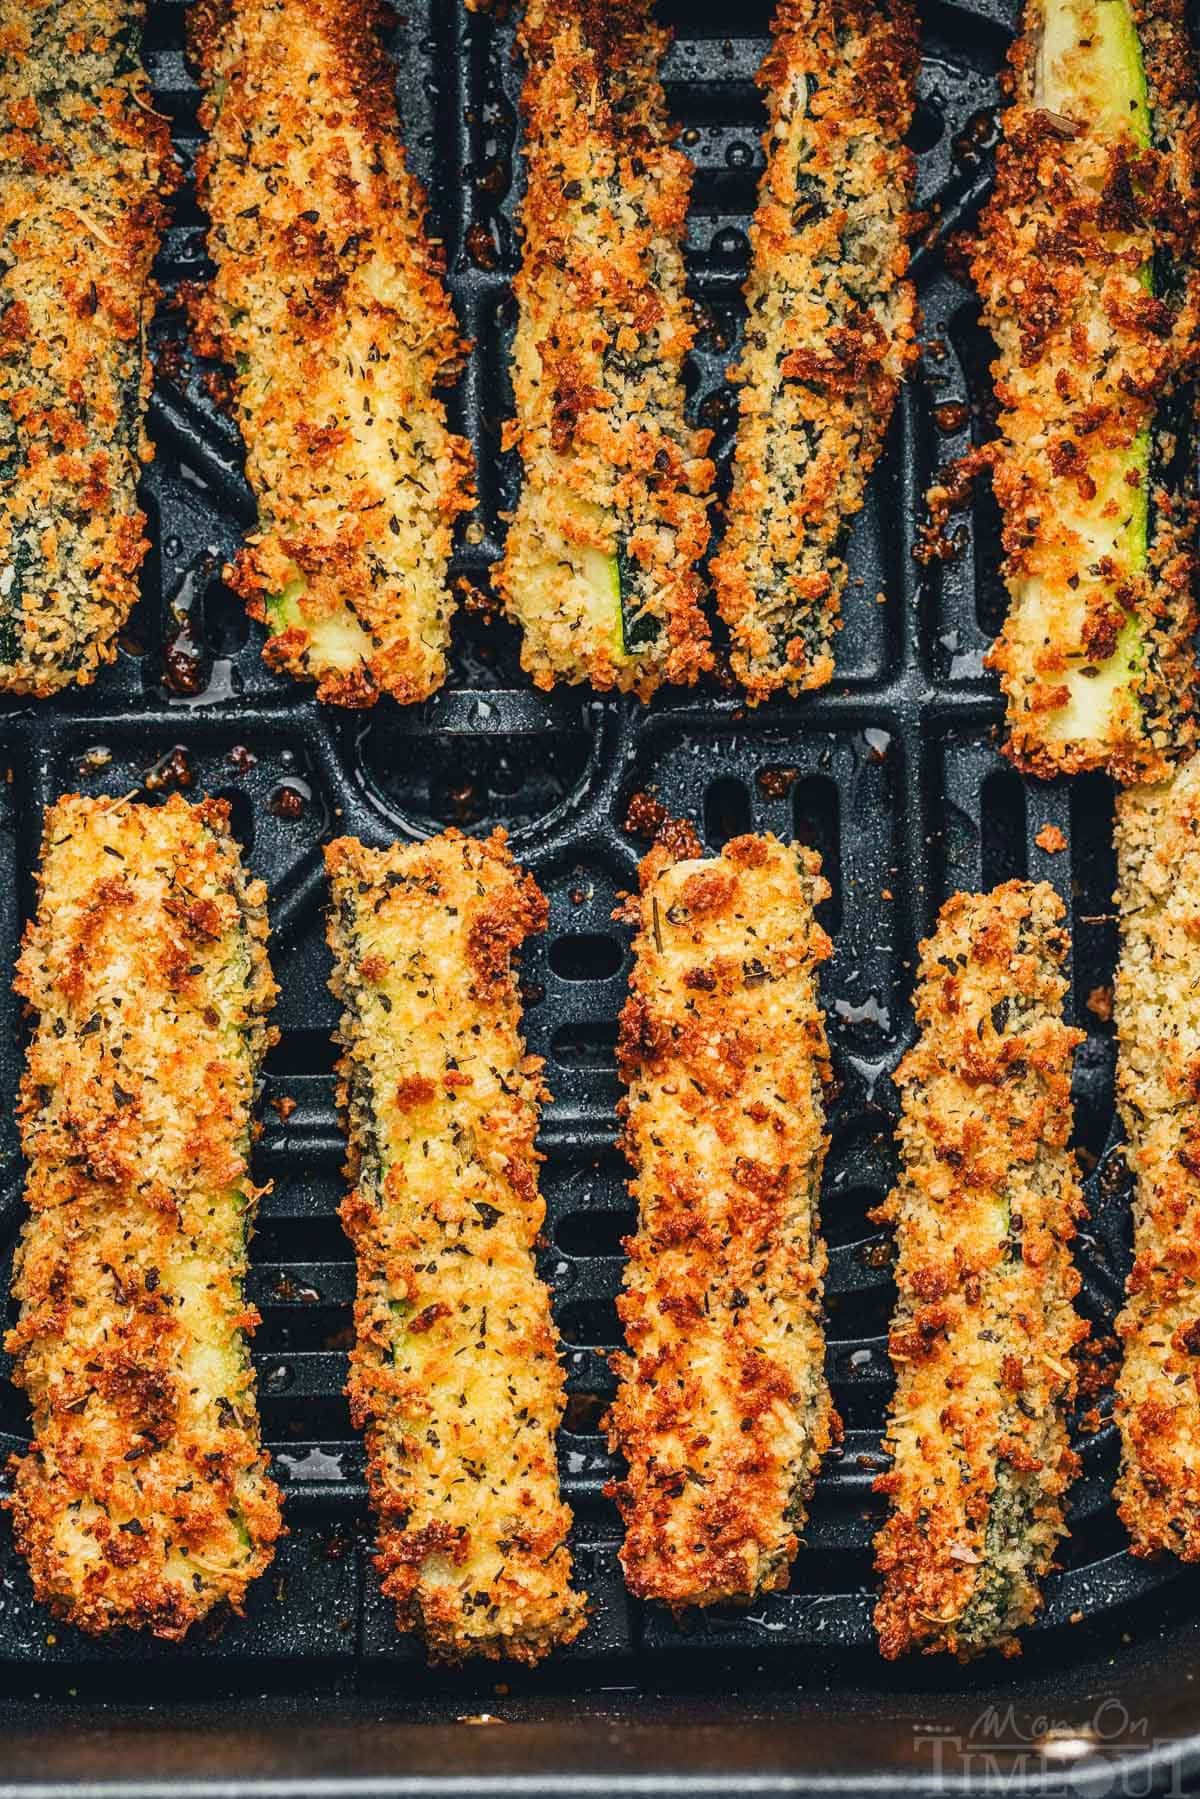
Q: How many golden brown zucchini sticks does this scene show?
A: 10